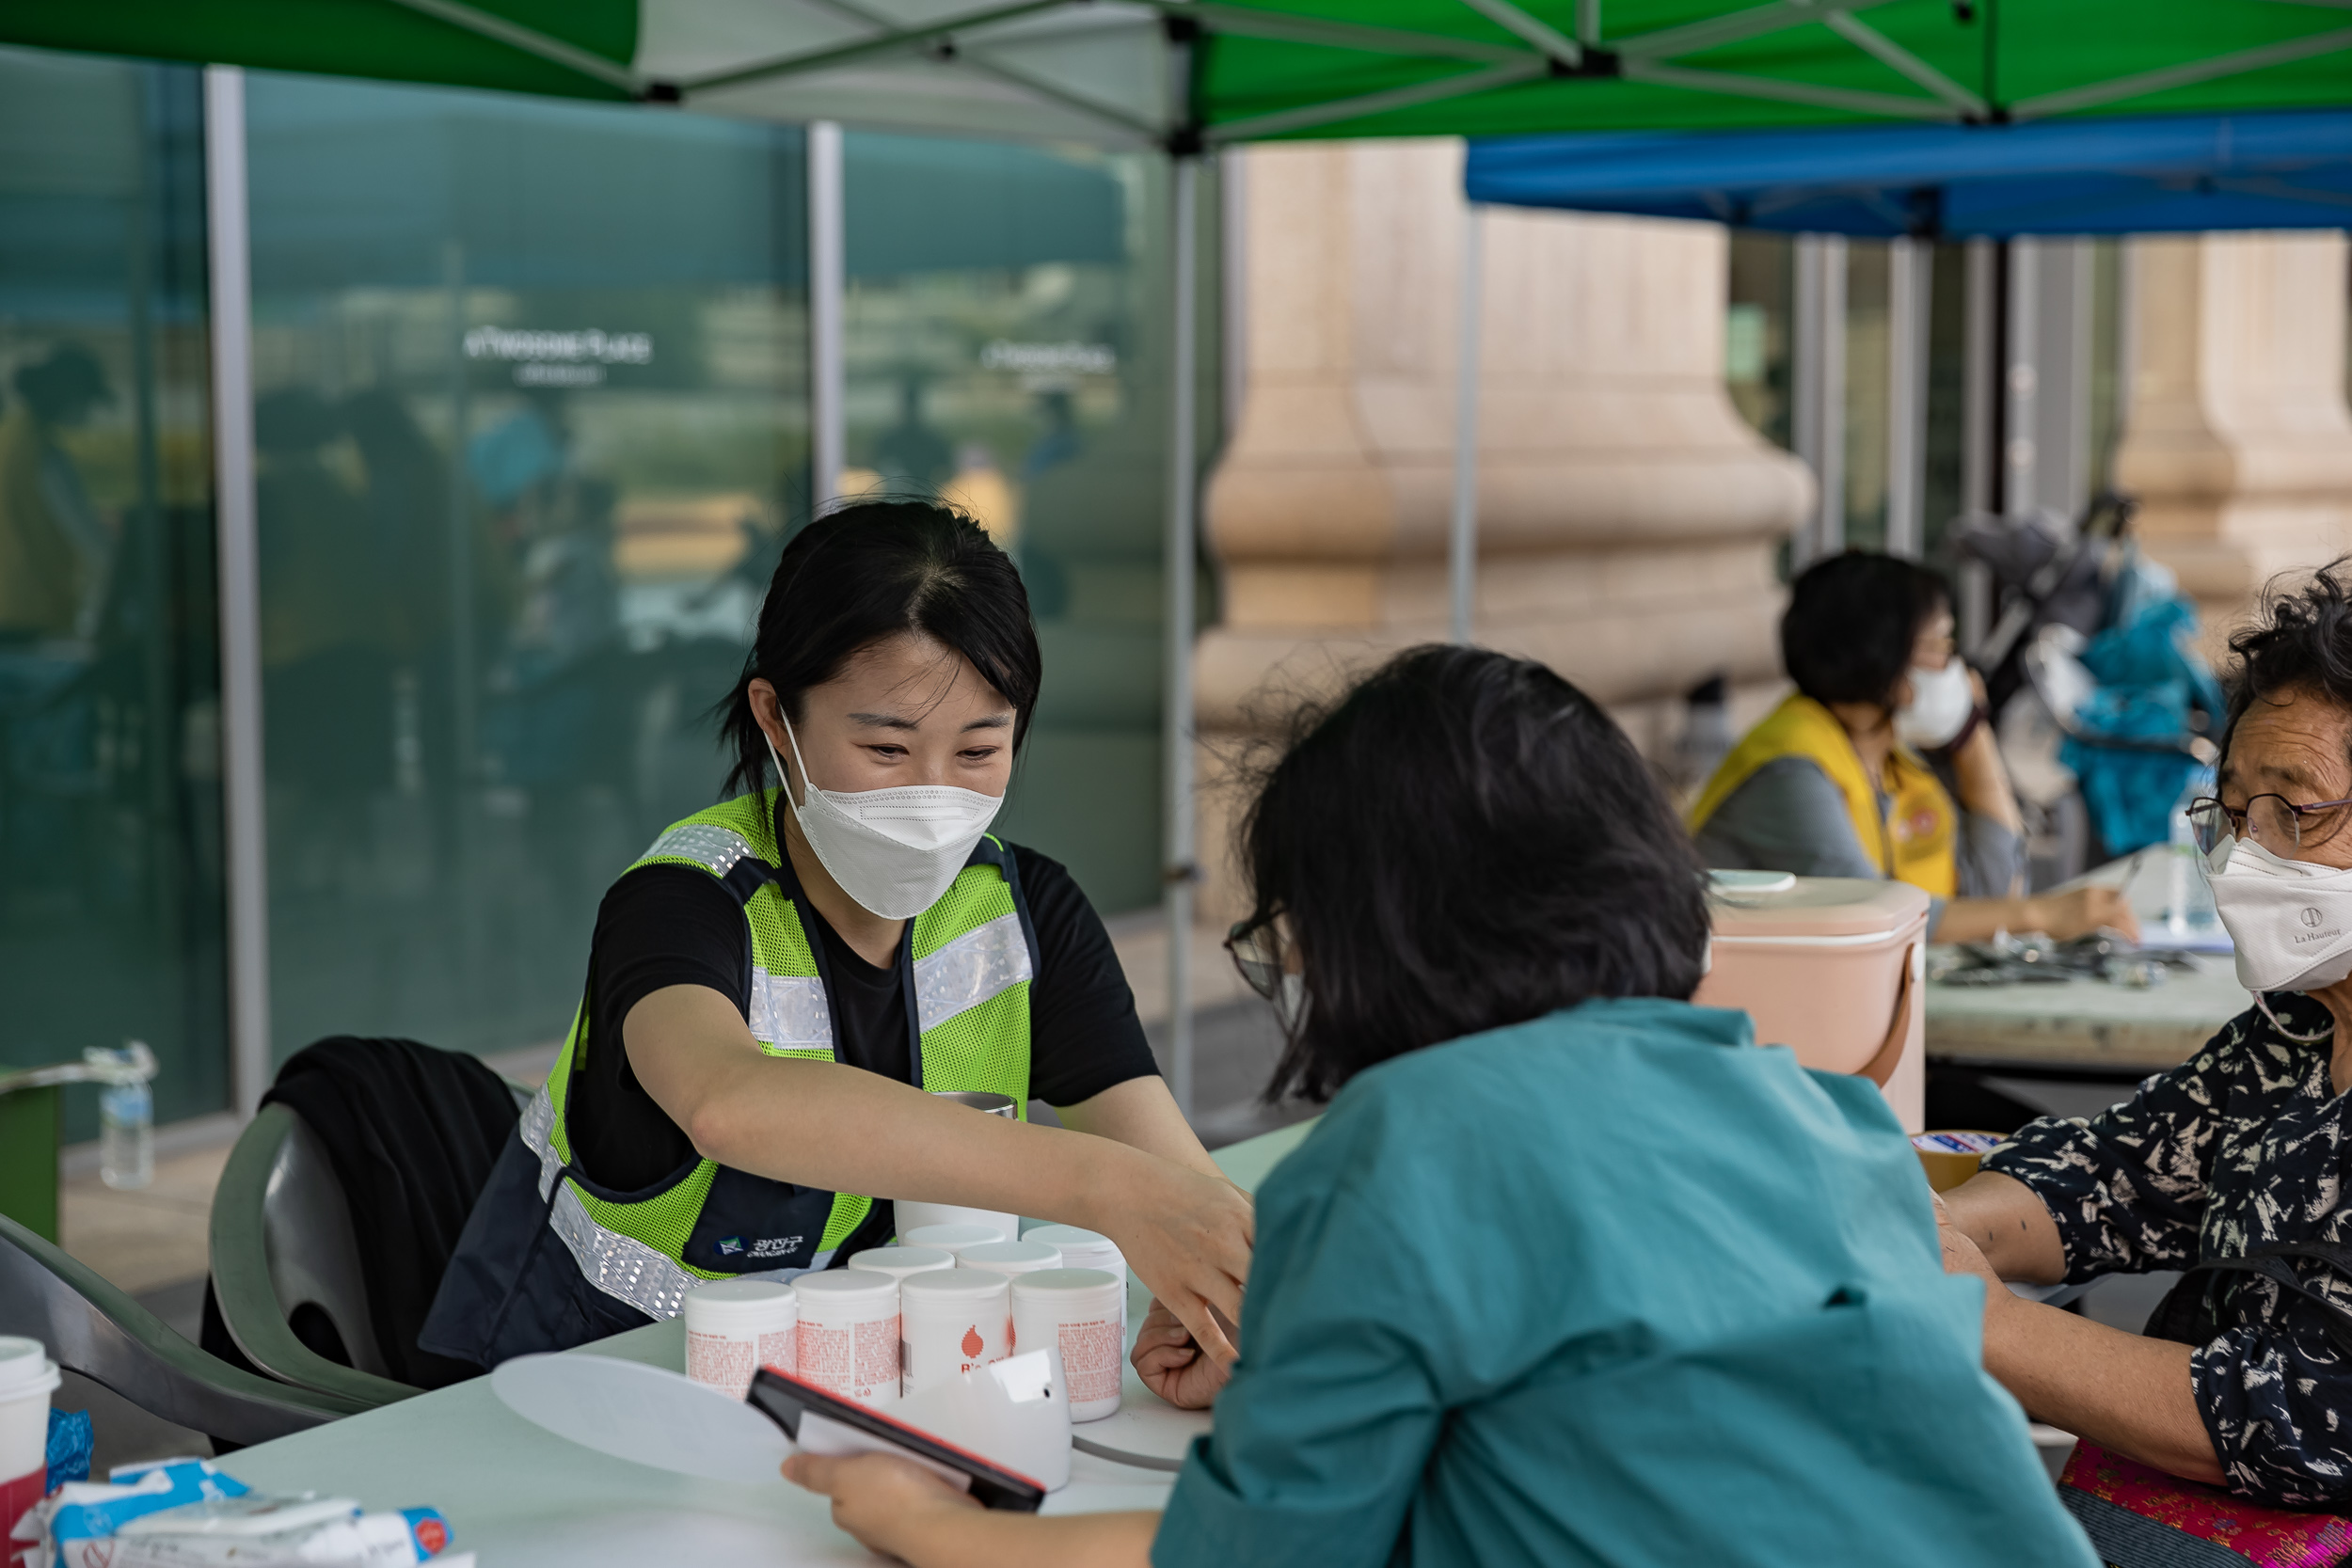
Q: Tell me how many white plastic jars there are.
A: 8